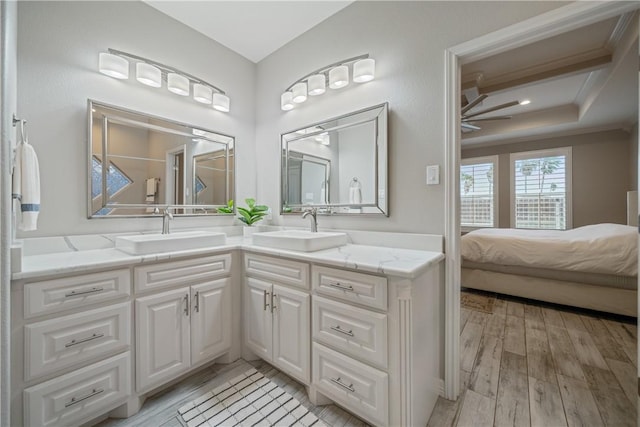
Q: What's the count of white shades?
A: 10